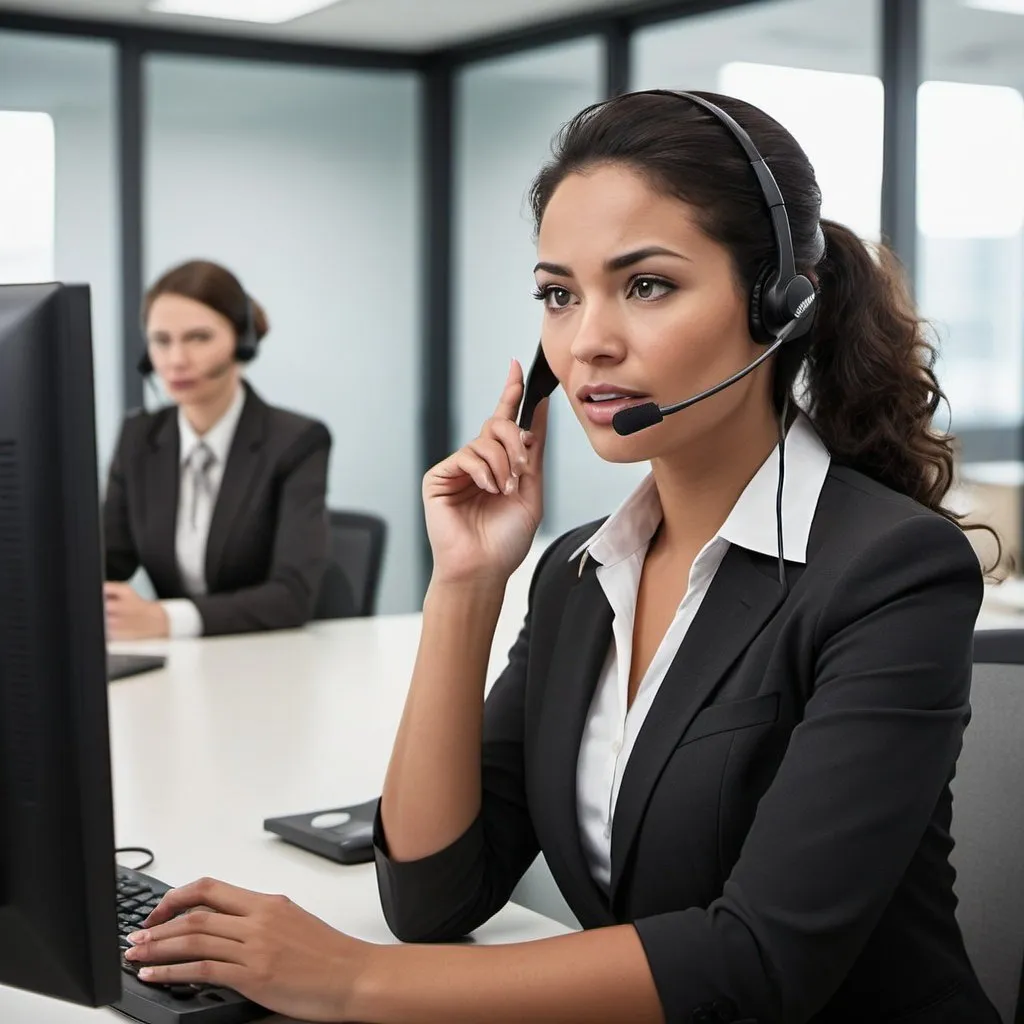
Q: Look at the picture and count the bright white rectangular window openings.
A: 3